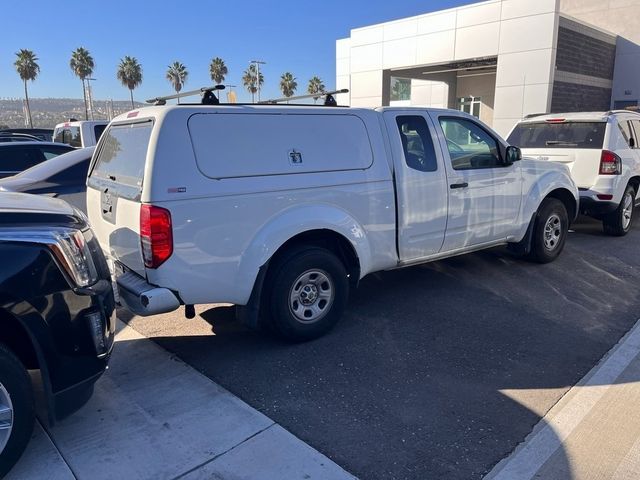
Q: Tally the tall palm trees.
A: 8